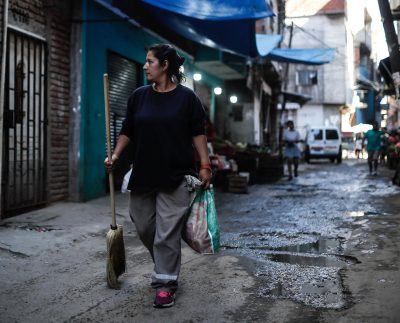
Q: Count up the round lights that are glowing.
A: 3